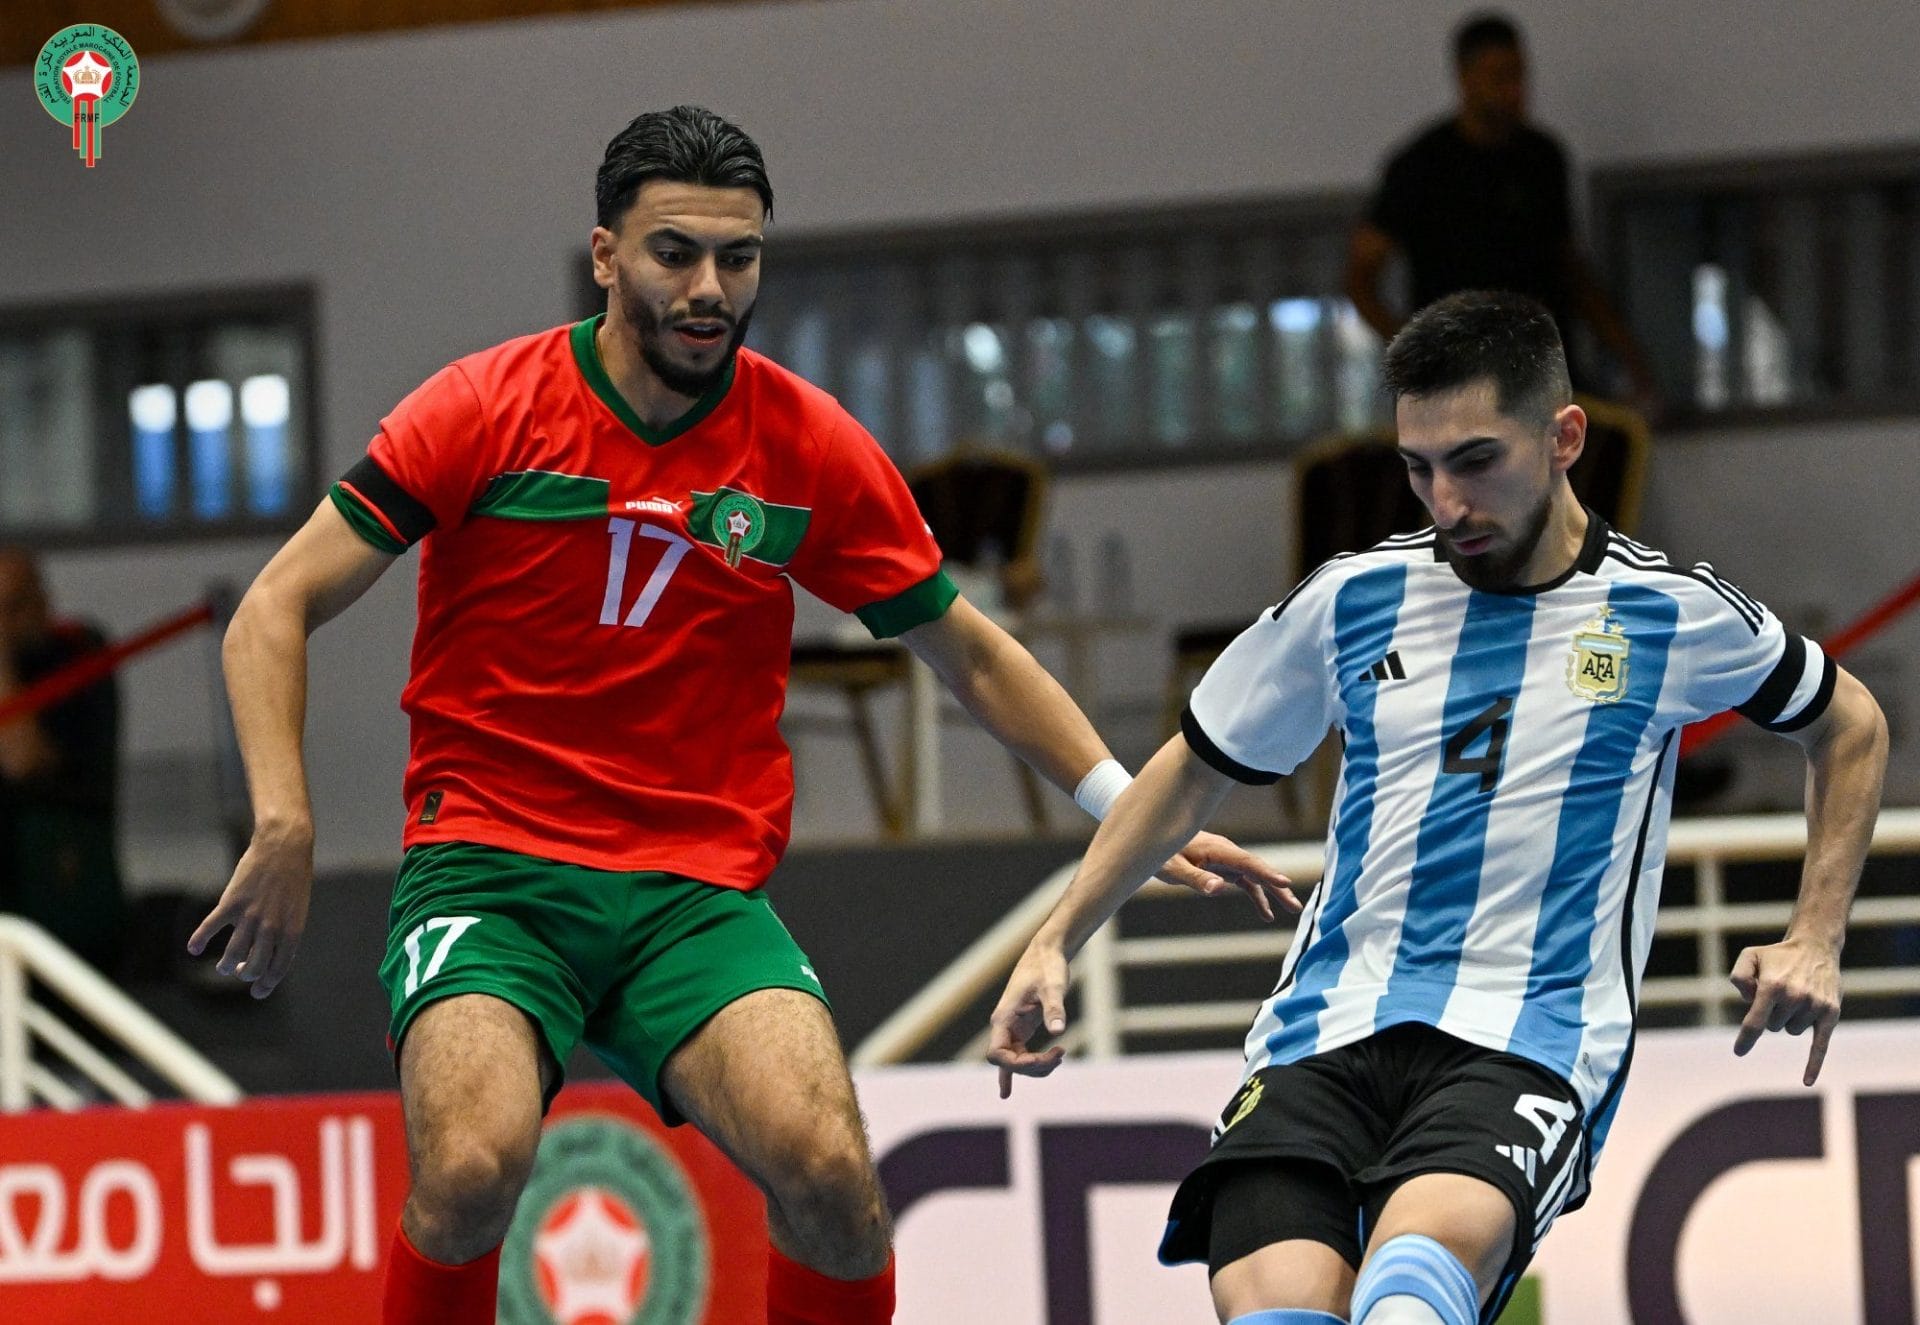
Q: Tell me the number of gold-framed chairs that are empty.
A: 3